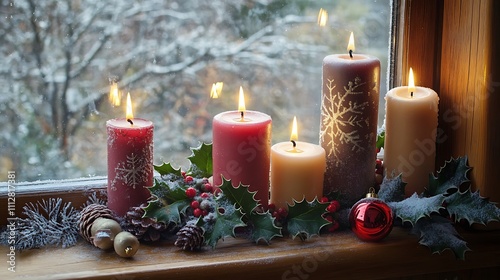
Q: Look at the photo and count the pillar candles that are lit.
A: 5